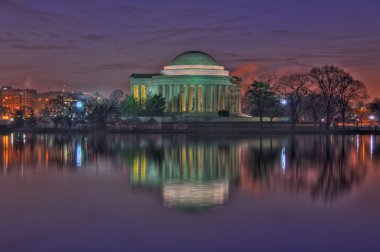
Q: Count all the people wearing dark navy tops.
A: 0